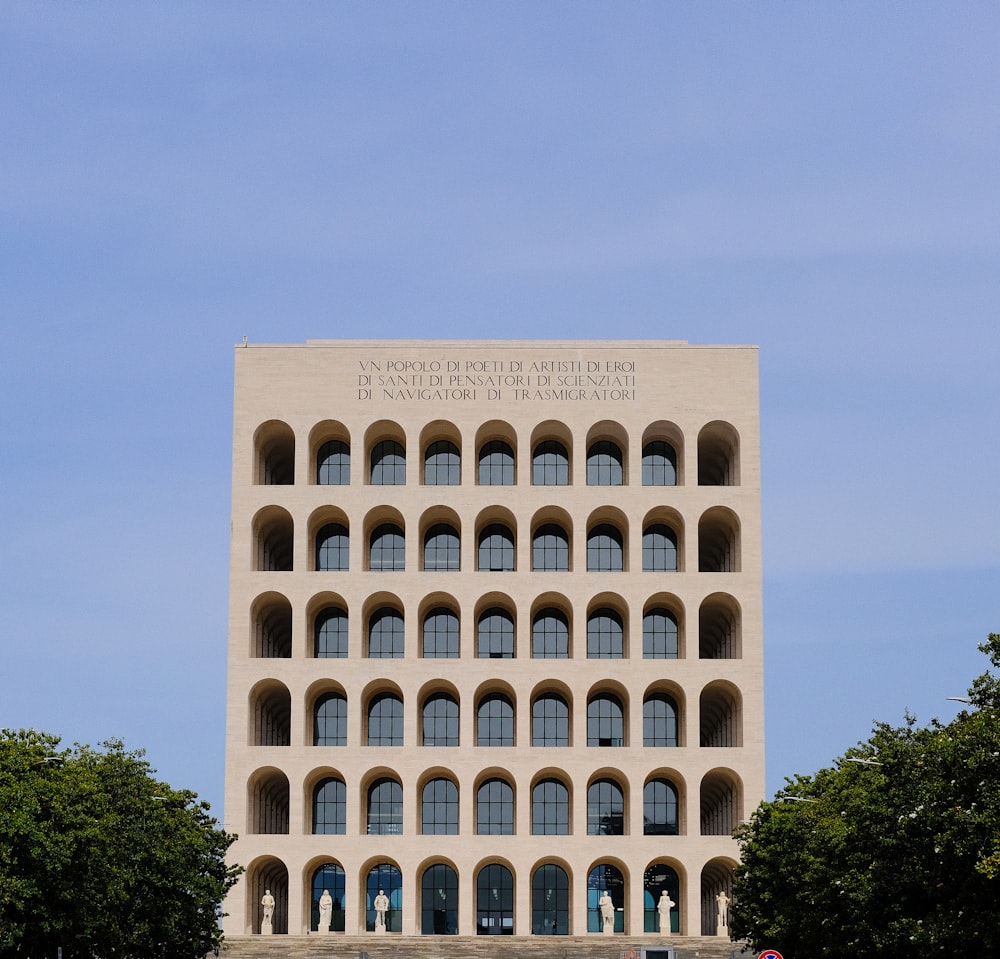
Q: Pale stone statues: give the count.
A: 6